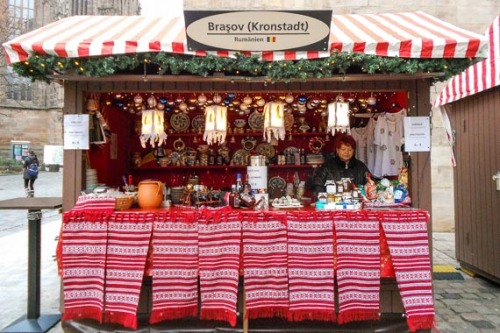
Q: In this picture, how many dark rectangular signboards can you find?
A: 1